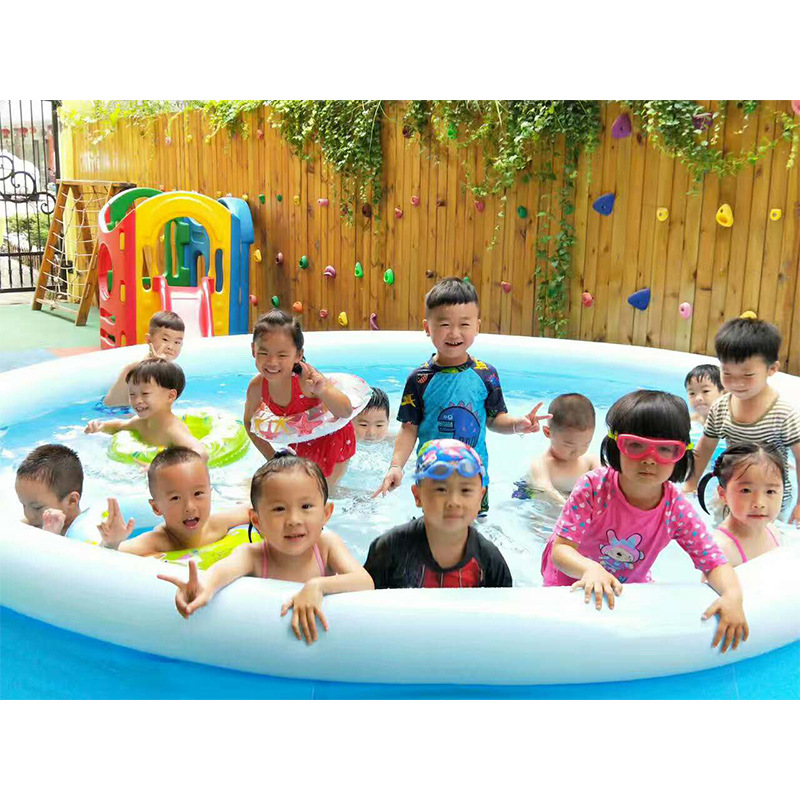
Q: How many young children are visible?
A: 14